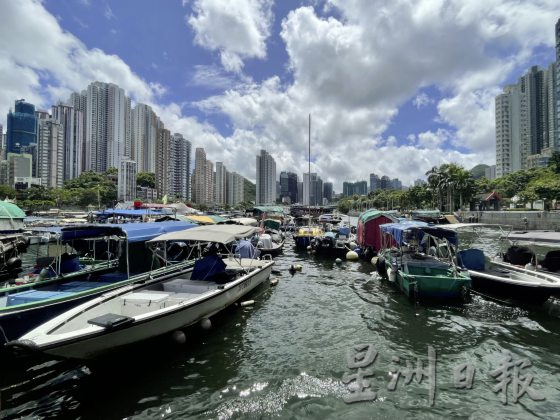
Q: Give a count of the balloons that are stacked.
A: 0